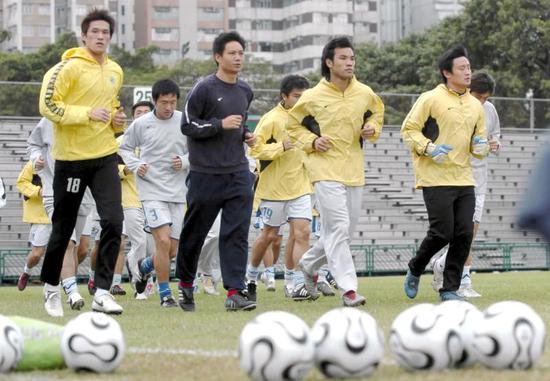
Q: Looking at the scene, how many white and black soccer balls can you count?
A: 7